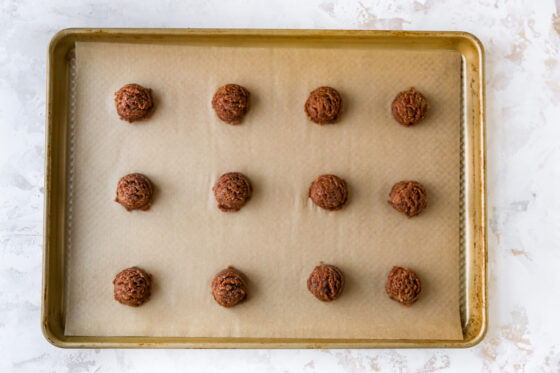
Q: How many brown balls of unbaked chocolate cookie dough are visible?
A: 12